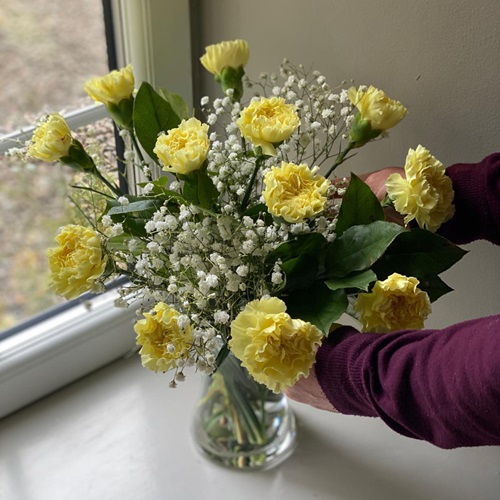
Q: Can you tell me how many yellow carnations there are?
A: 12